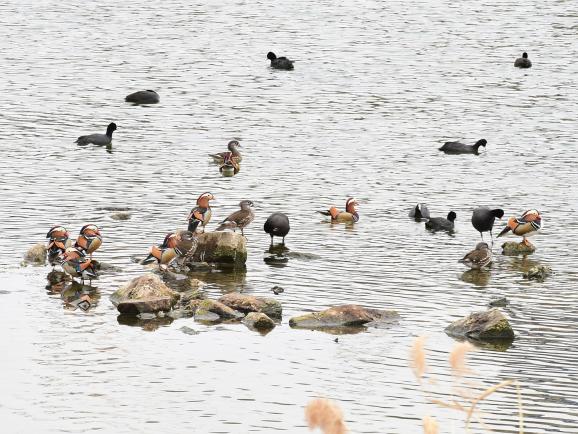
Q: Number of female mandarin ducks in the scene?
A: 4